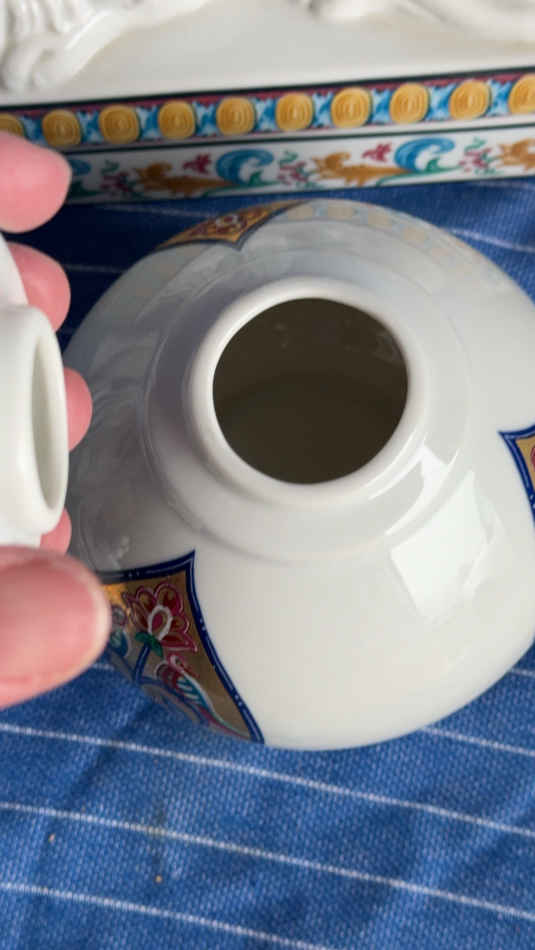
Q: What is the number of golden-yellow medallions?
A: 10